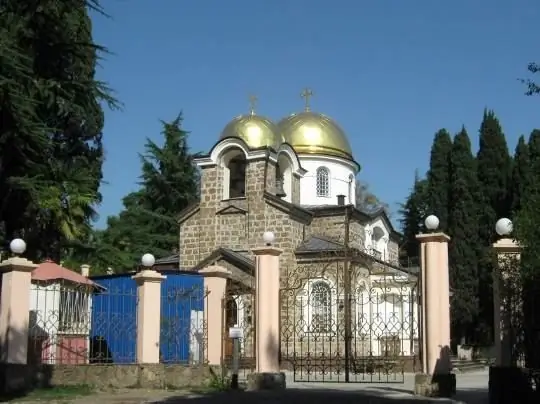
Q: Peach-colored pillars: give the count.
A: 6